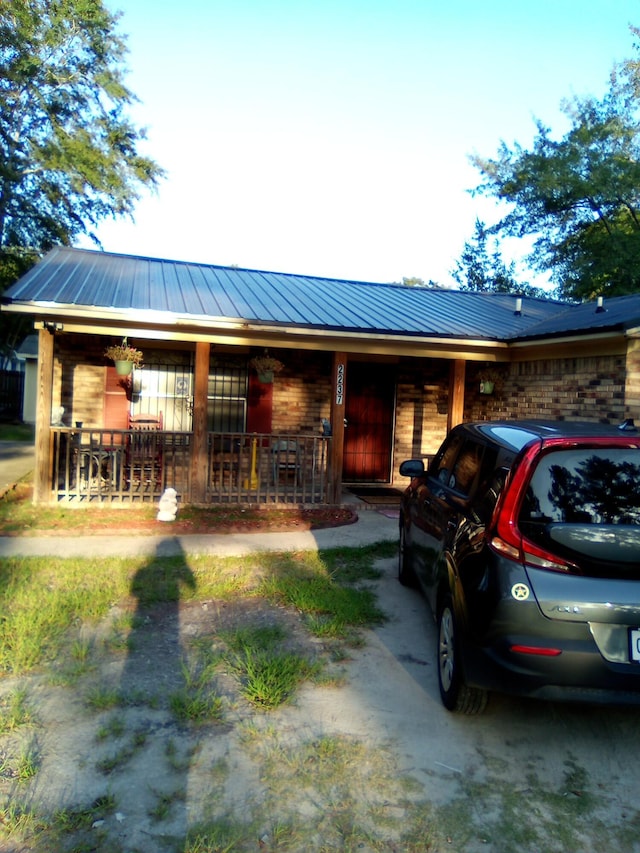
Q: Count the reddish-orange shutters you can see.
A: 2